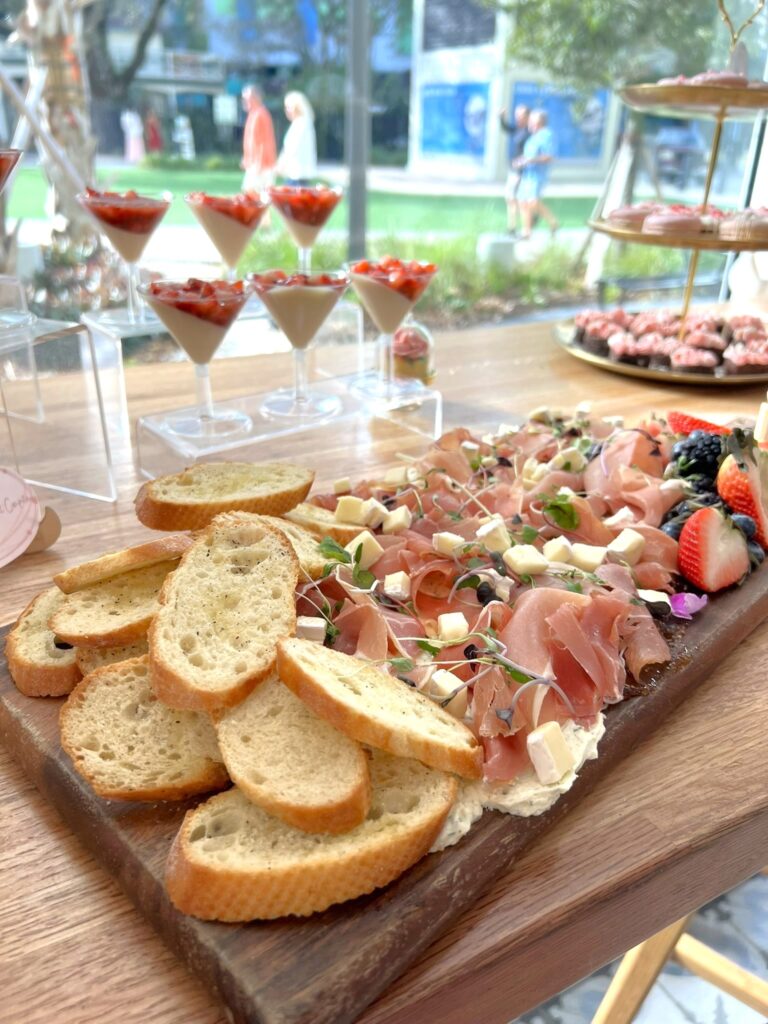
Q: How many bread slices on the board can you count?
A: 12